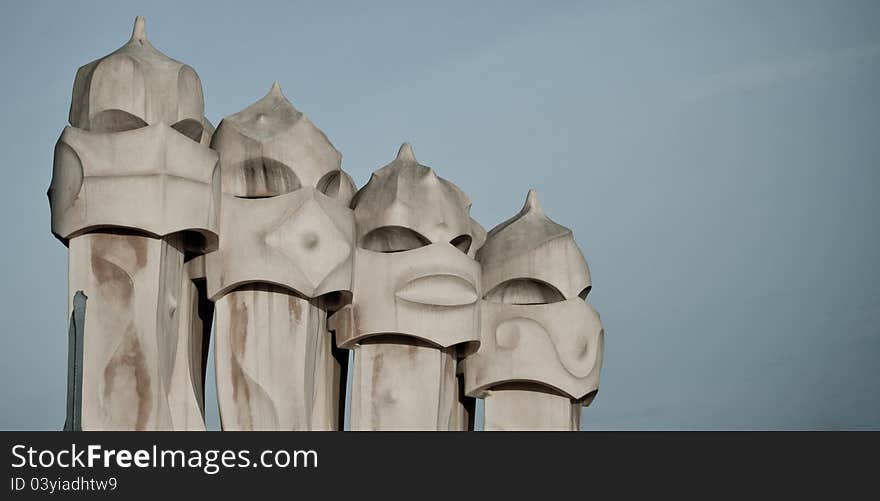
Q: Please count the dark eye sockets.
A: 8